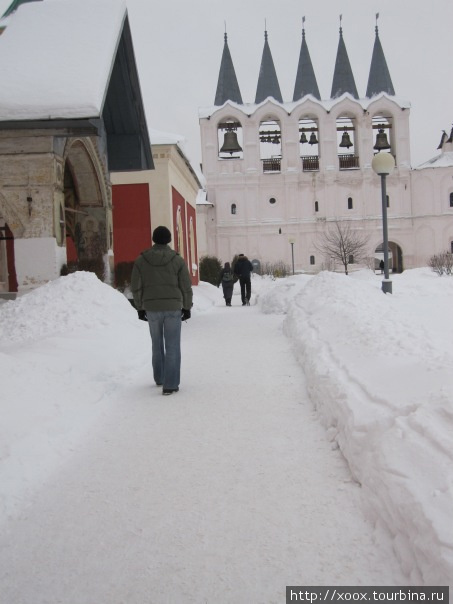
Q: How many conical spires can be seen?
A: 5